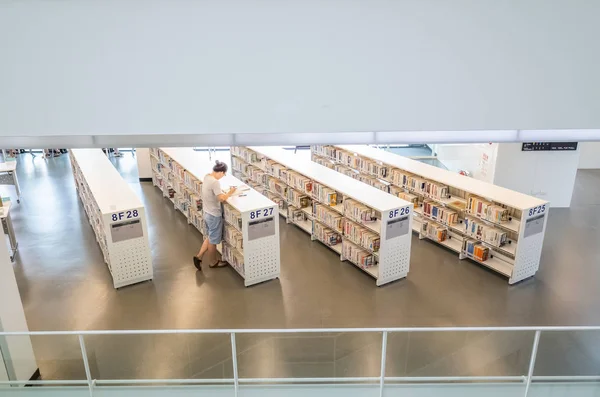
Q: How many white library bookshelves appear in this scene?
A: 4